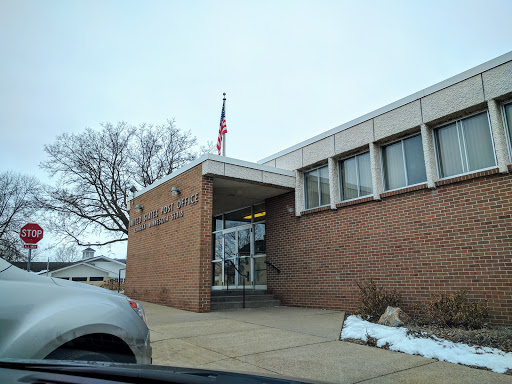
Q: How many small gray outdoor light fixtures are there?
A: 2